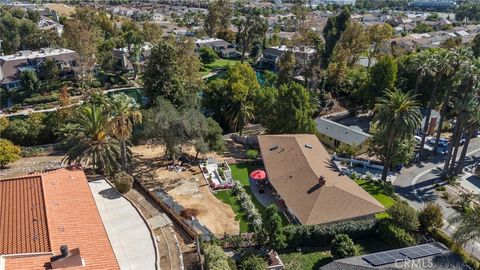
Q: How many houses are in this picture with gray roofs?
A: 2